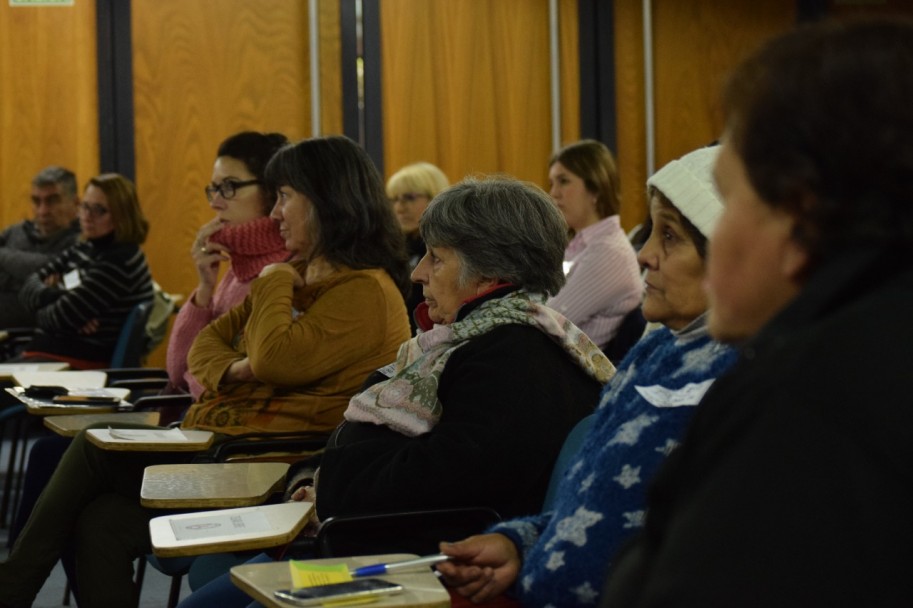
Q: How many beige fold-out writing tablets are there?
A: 8